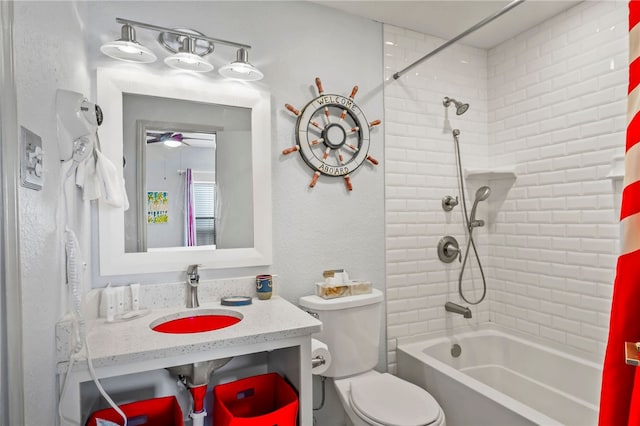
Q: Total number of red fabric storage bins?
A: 2